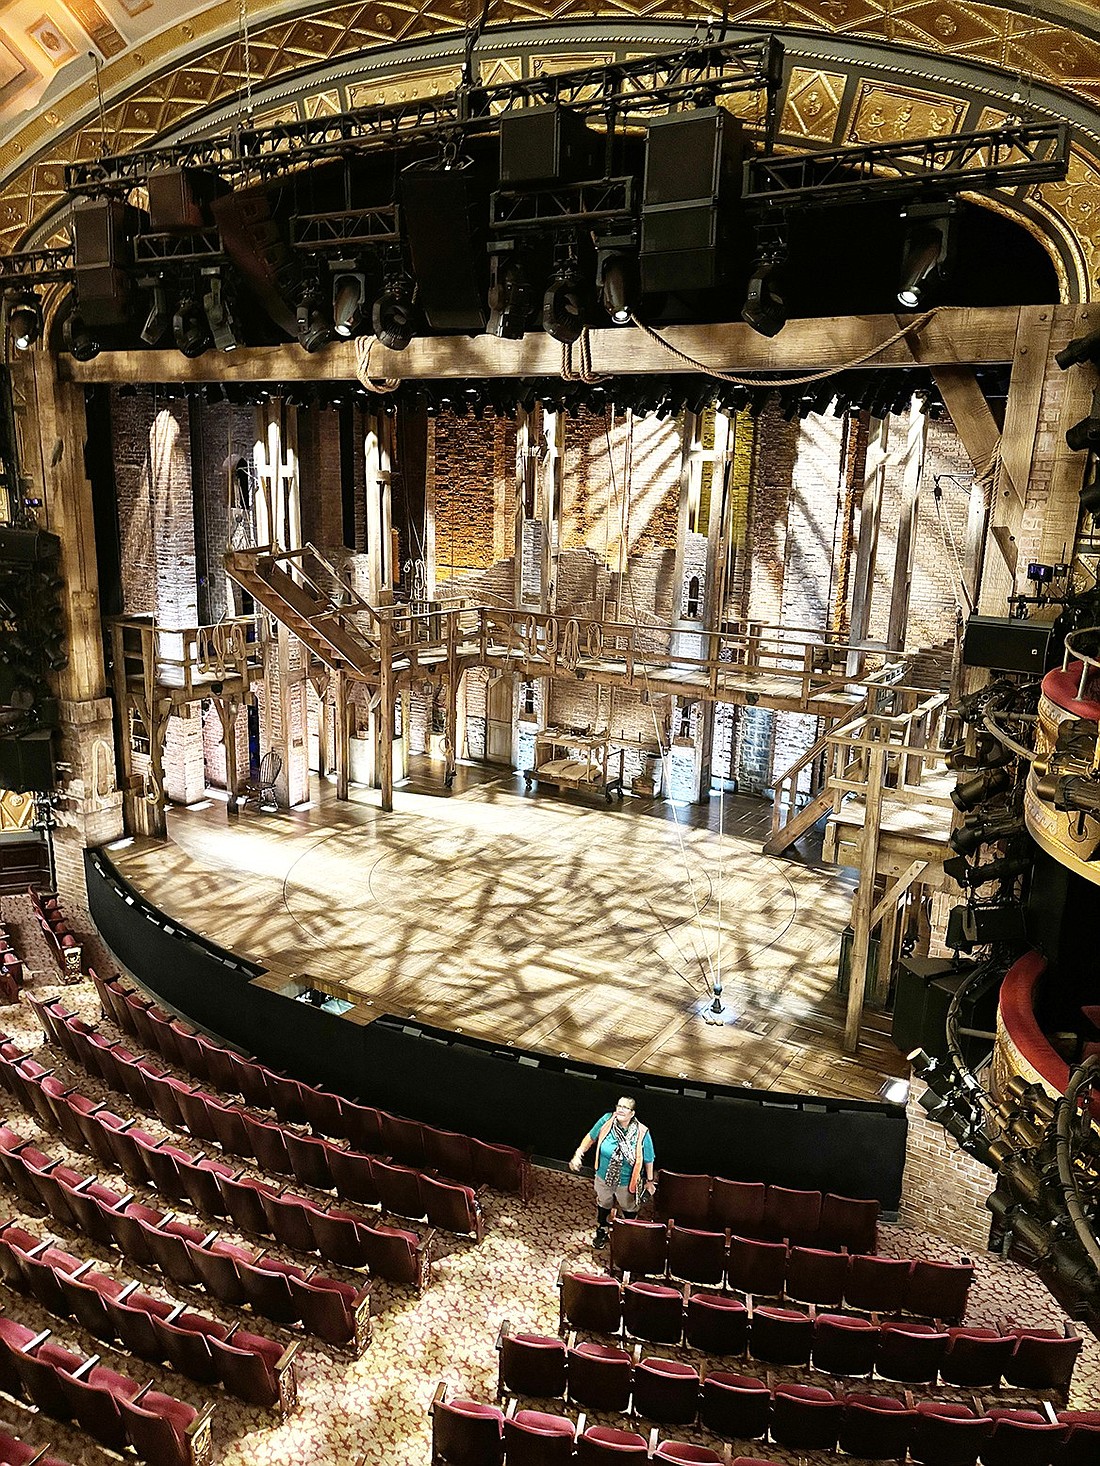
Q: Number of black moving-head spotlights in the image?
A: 13